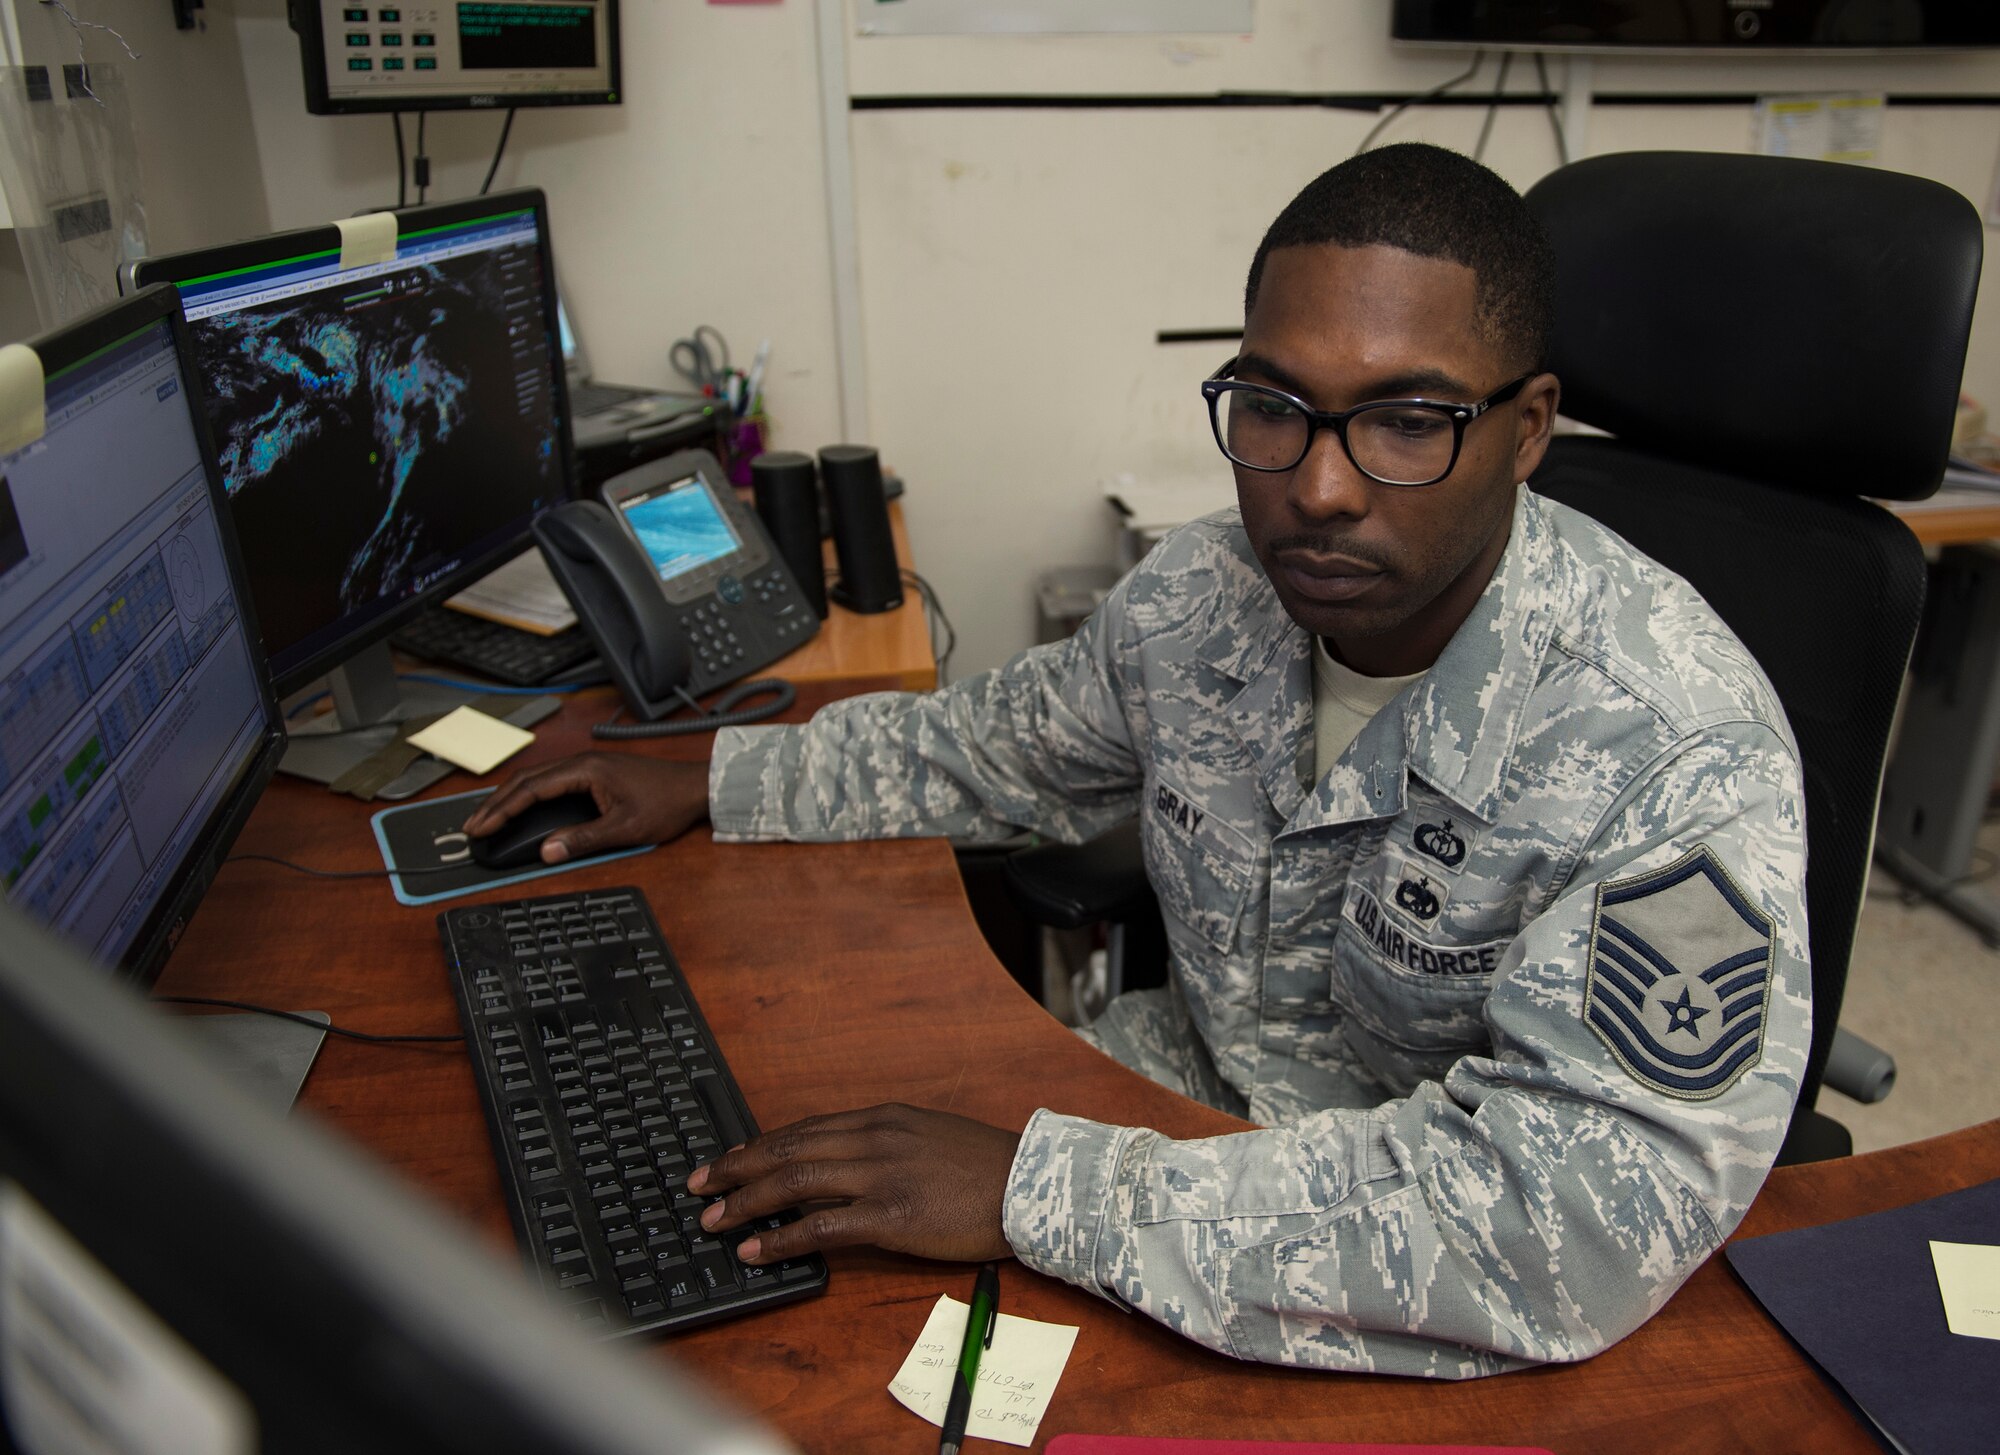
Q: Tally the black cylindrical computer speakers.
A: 2